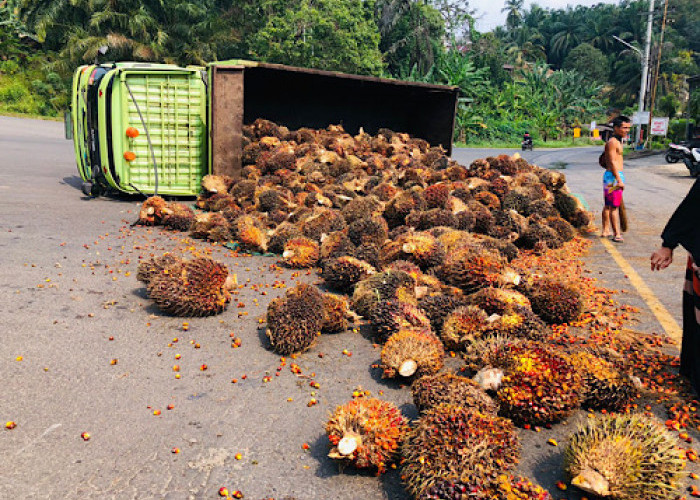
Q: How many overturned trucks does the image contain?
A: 1